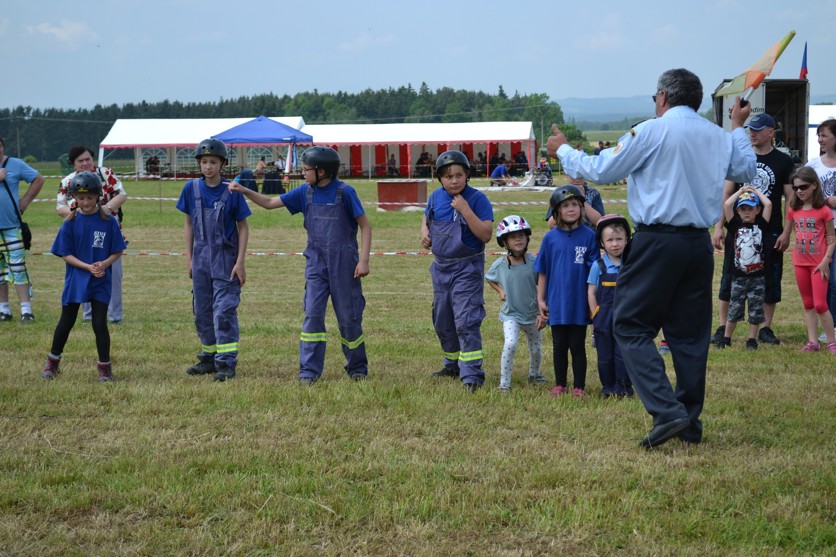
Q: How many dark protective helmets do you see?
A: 5